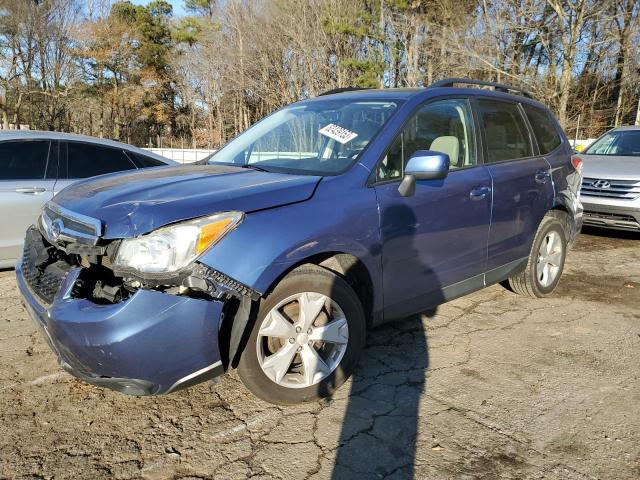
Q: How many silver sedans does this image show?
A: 1